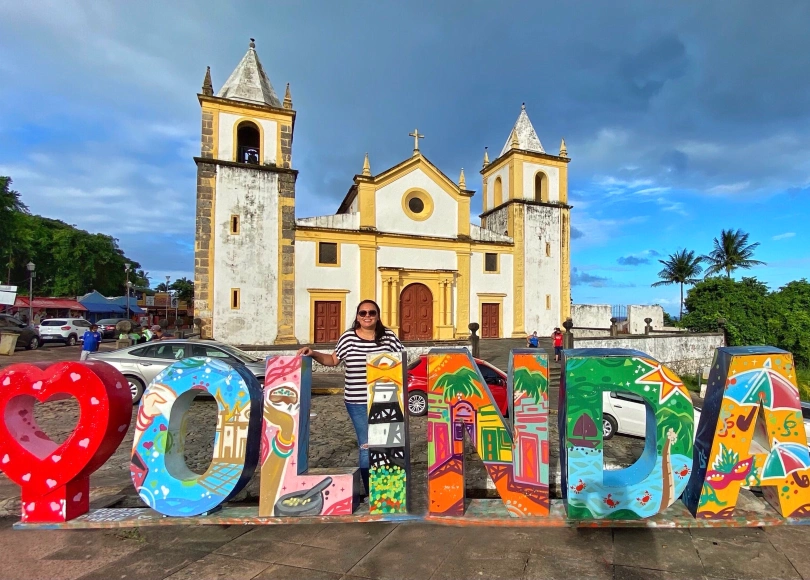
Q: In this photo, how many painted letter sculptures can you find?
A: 6